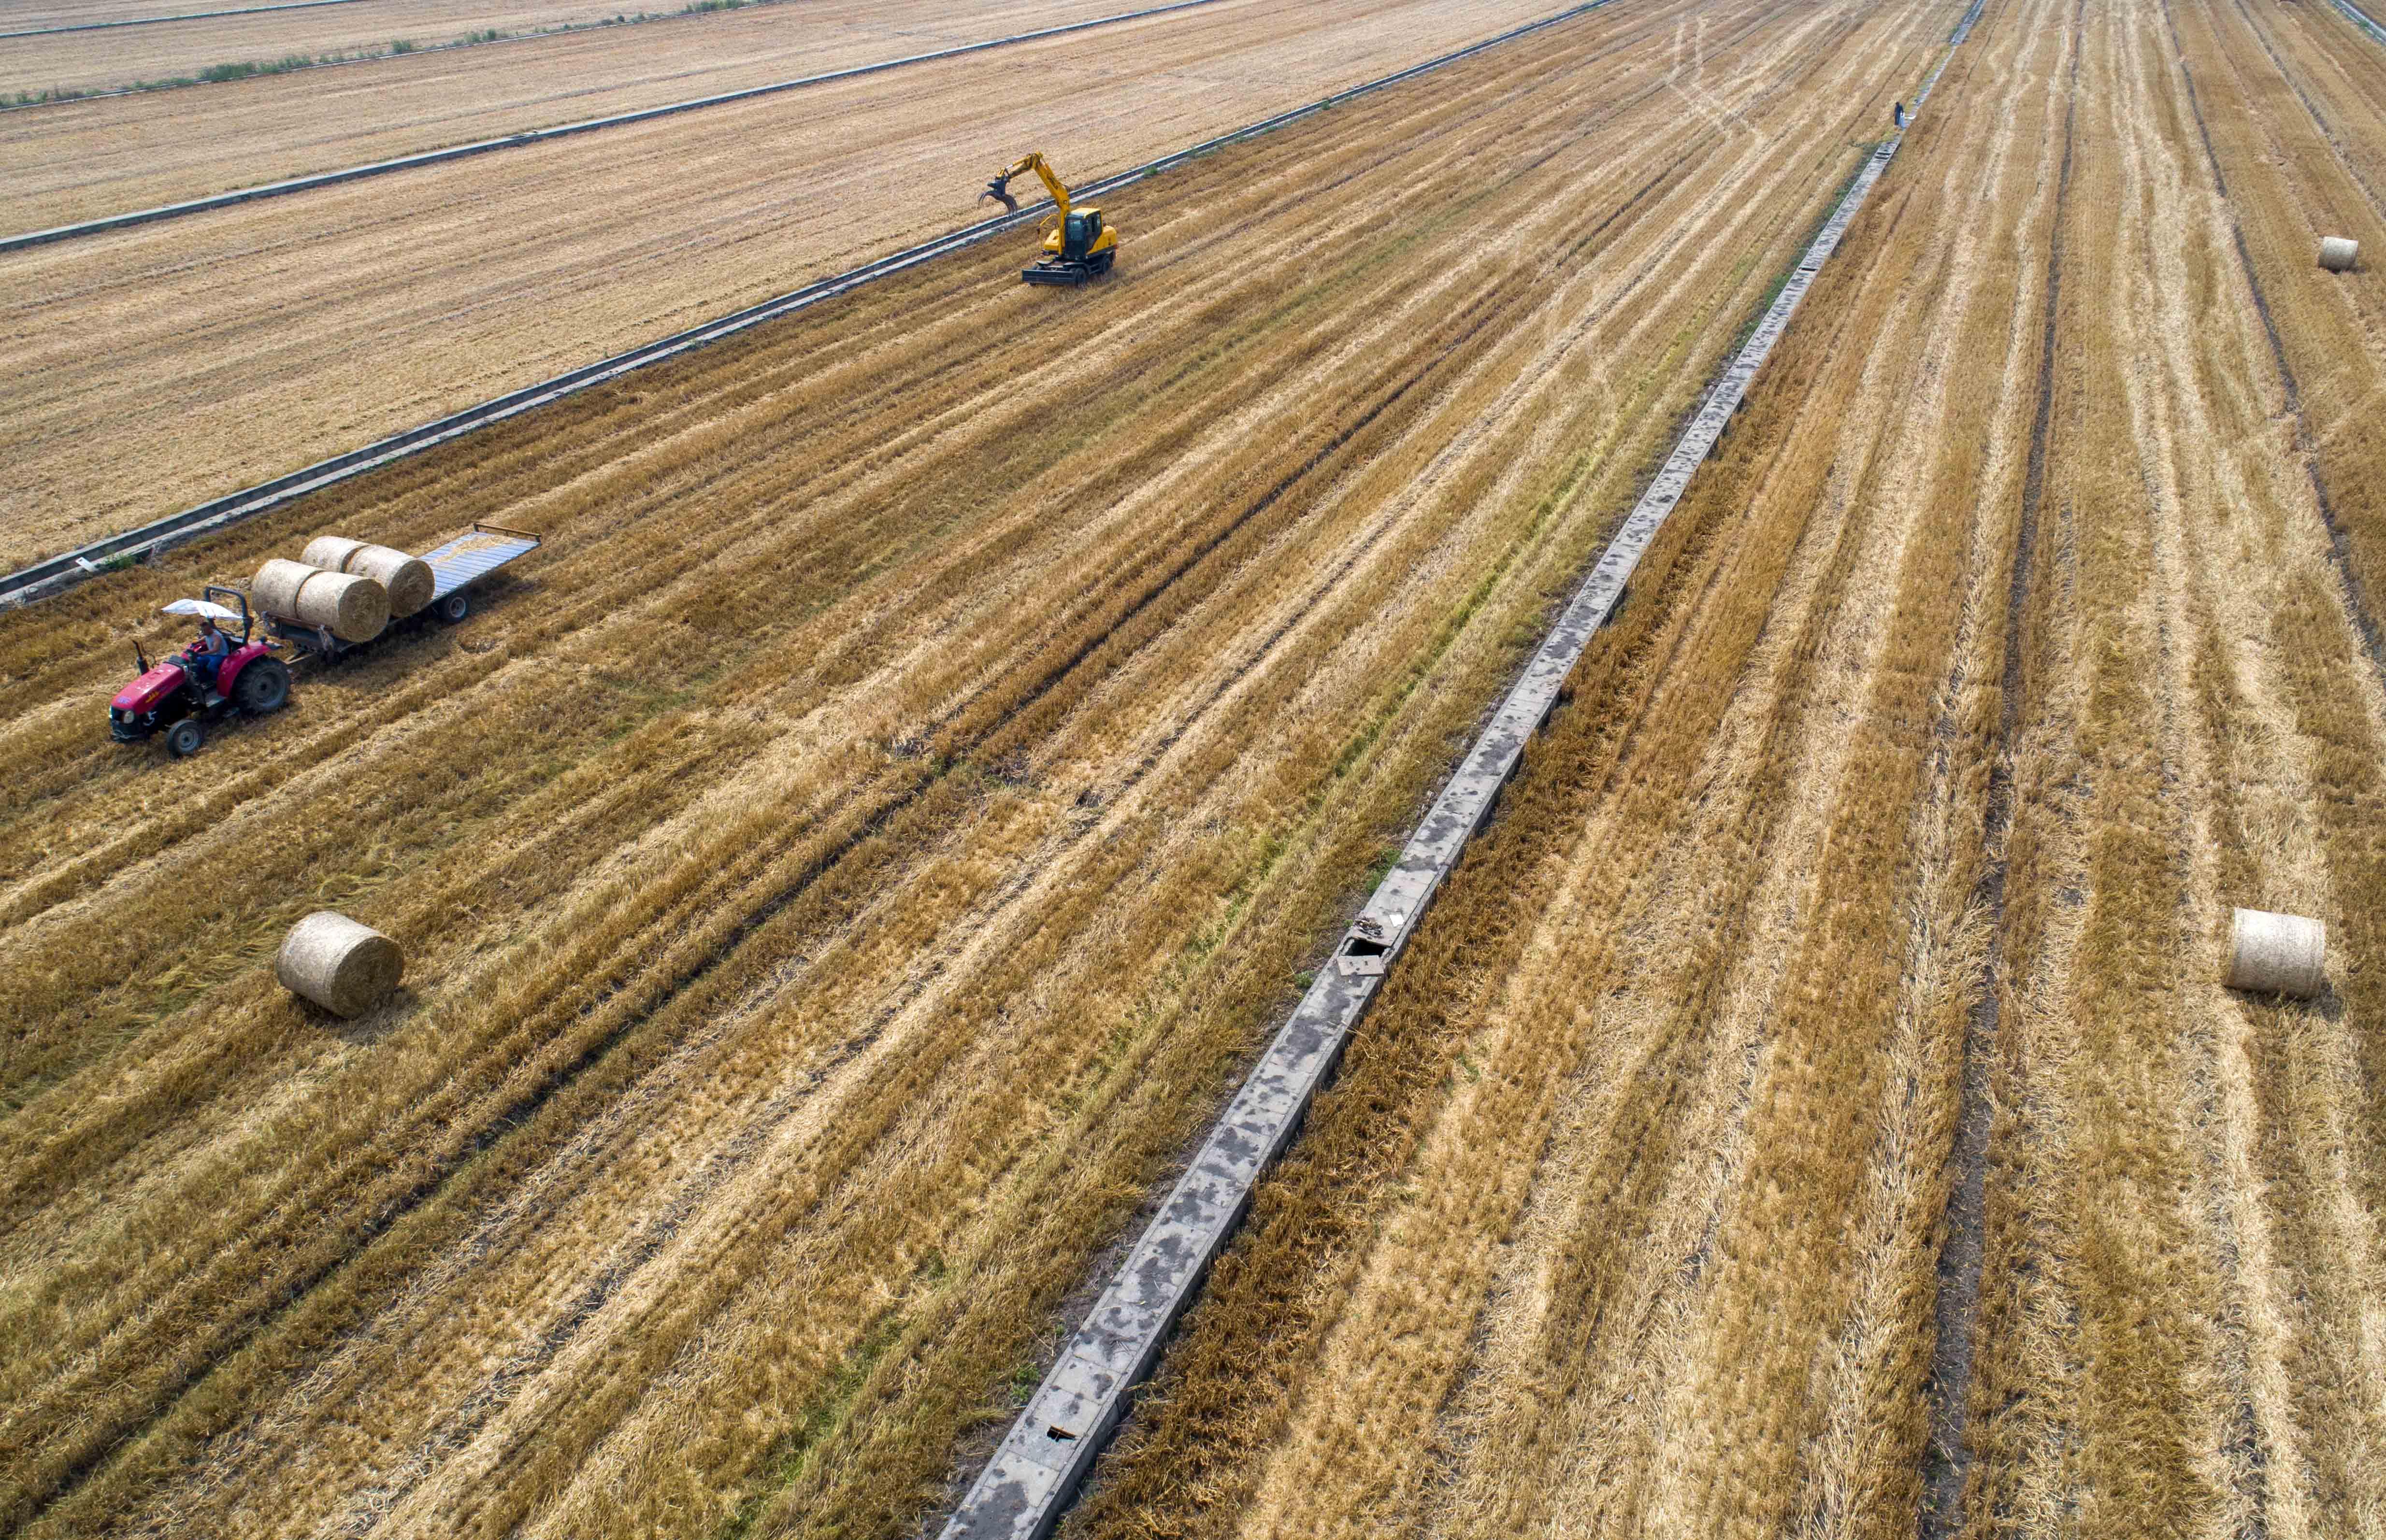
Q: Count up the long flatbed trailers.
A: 1